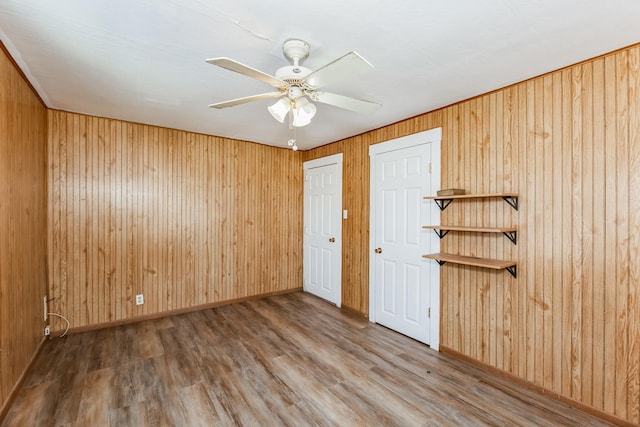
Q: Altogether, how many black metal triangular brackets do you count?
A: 6